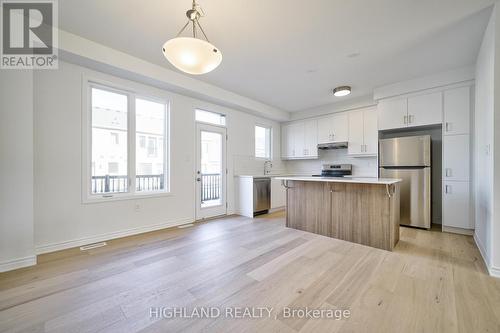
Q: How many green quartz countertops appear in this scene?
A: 0